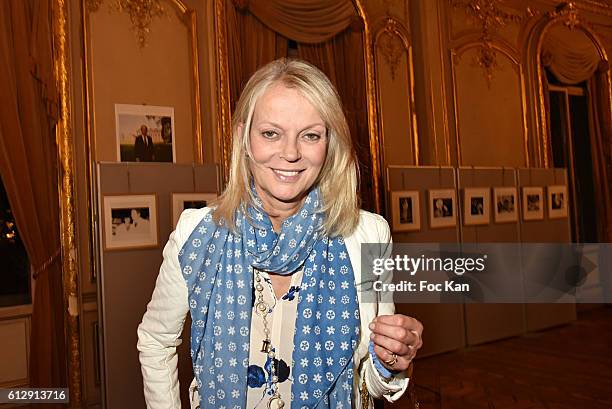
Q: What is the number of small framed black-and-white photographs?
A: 8